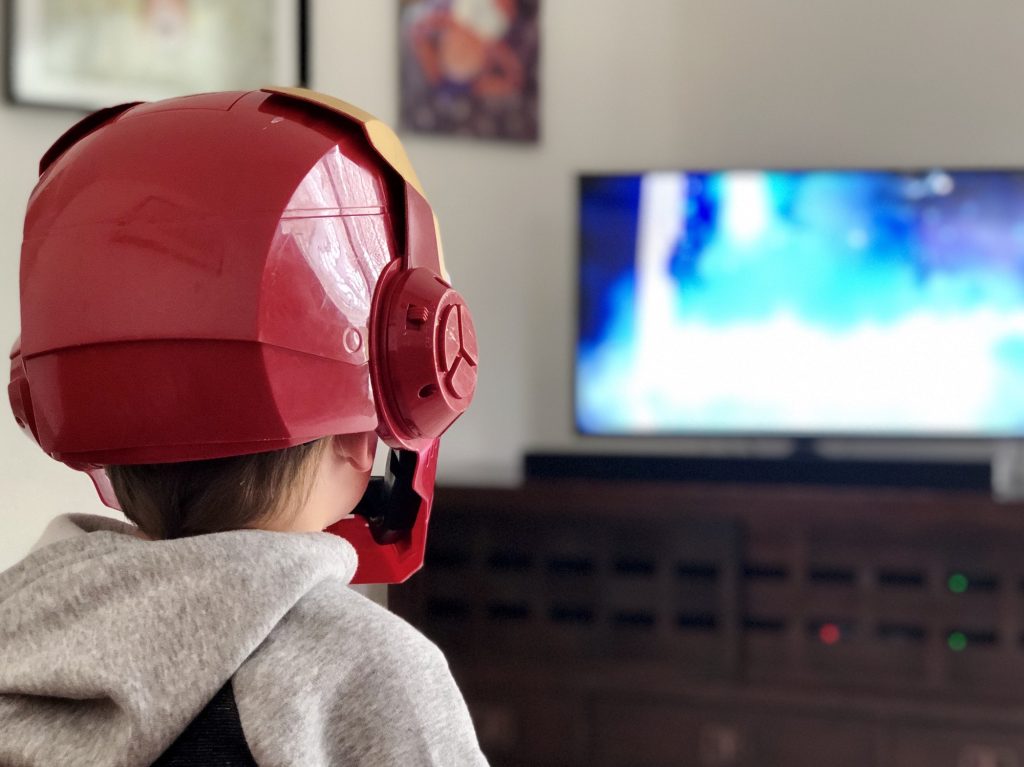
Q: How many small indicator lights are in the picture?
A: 3